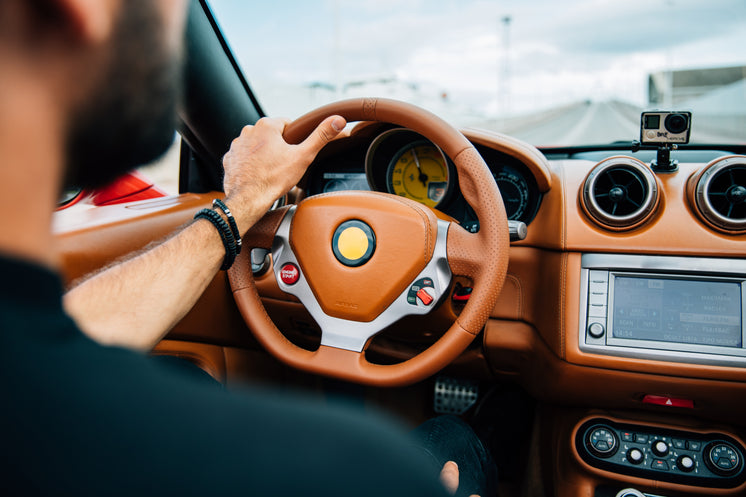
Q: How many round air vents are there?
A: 2